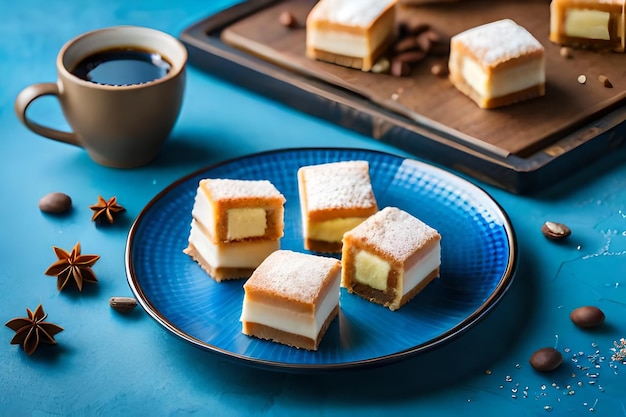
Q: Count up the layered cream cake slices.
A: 7